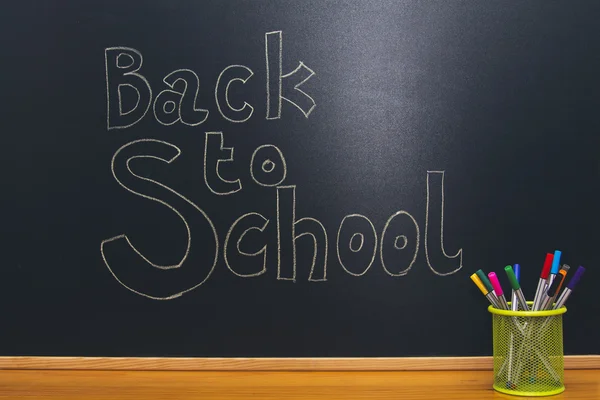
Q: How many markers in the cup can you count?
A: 11